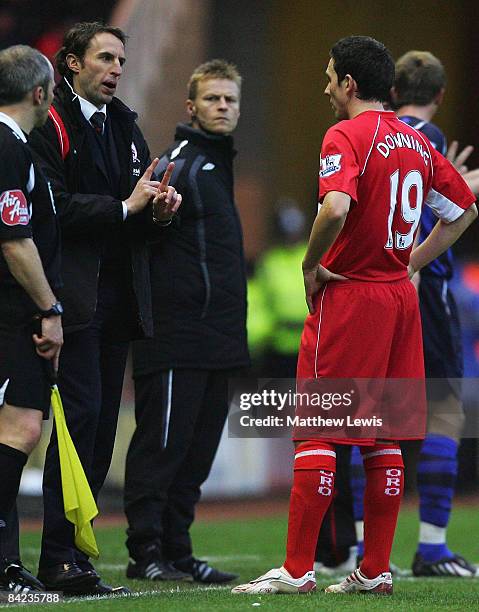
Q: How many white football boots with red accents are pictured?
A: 2